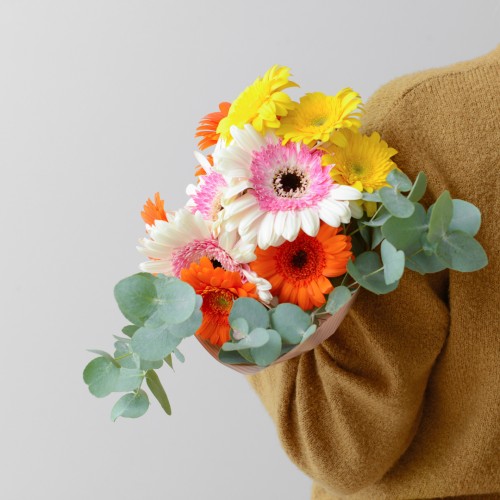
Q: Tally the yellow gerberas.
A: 3